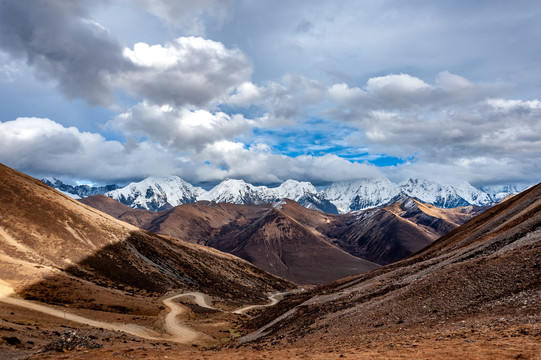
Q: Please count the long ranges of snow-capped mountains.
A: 1